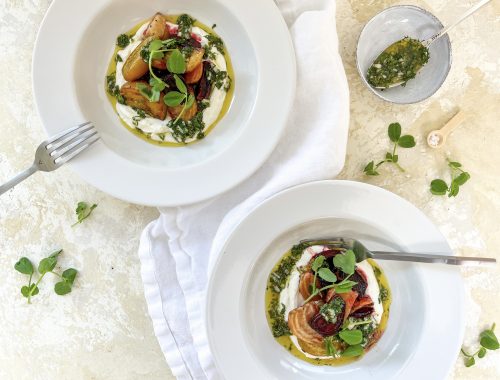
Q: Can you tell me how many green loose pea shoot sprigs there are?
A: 5